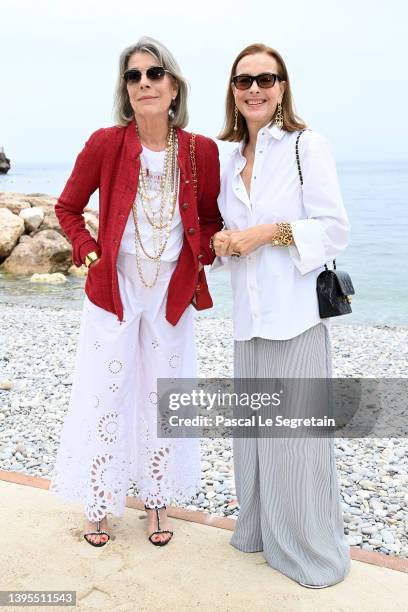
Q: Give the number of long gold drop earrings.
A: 2